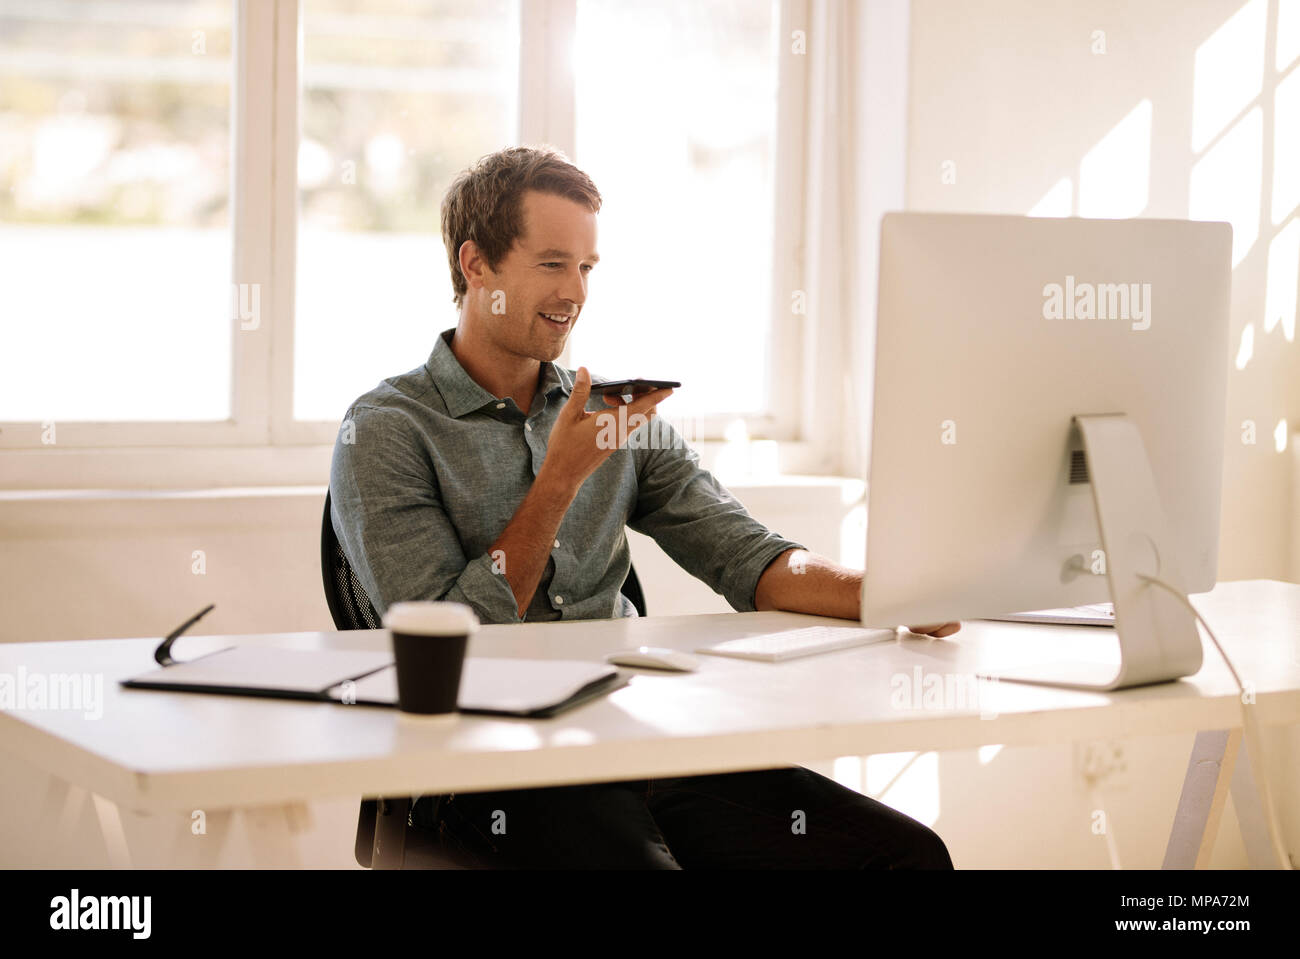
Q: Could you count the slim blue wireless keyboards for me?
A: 0